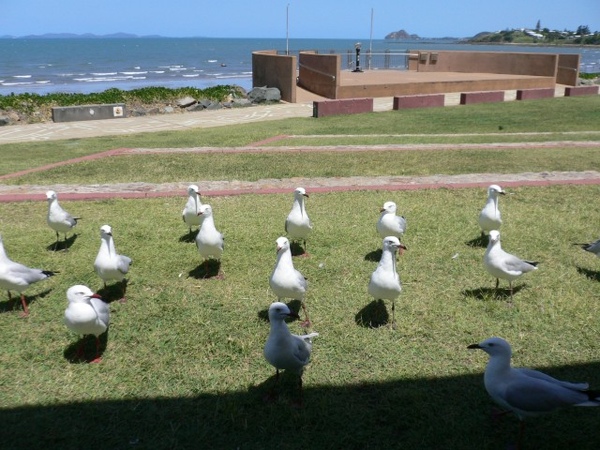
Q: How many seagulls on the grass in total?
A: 15